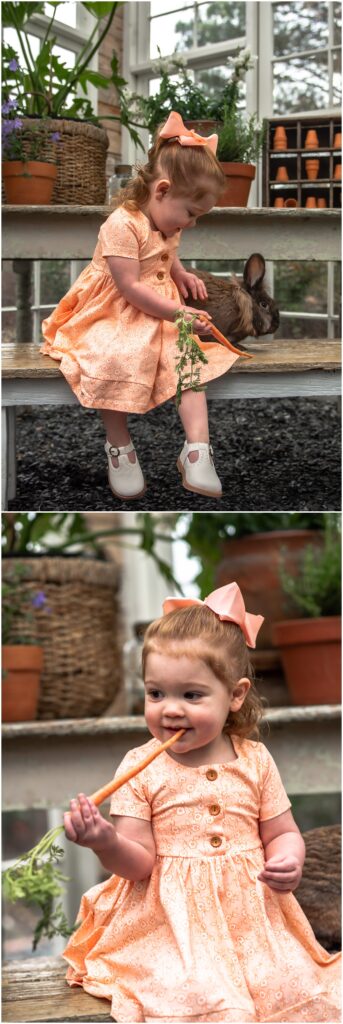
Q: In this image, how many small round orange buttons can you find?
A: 5